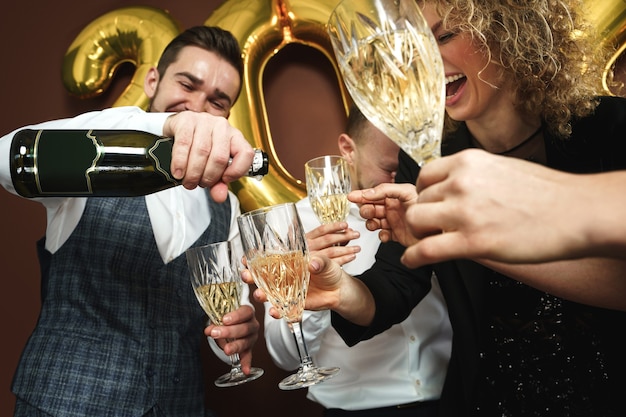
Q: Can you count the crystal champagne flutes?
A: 4